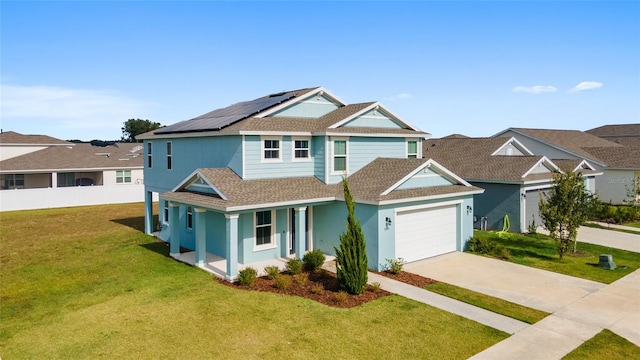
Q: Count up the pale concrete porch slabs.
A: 1